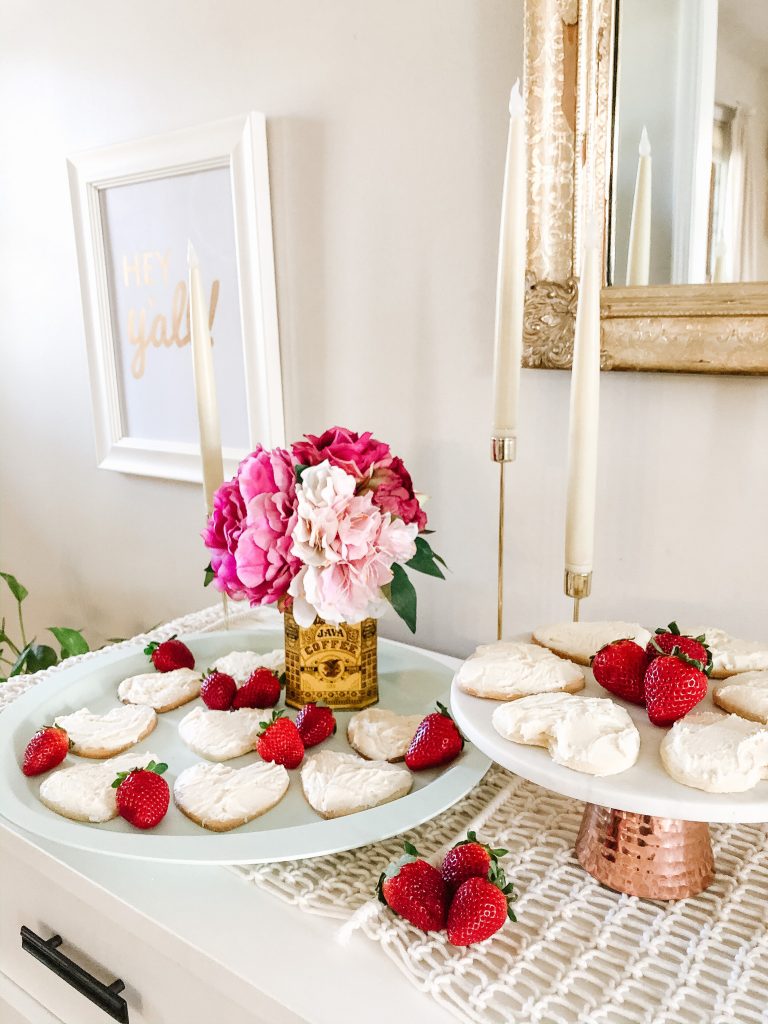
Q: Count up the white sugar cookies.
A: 14